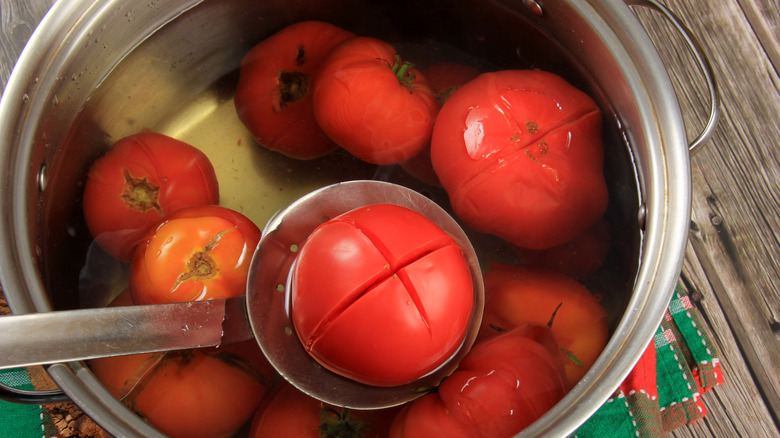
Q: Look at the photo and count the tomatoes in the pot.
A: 12